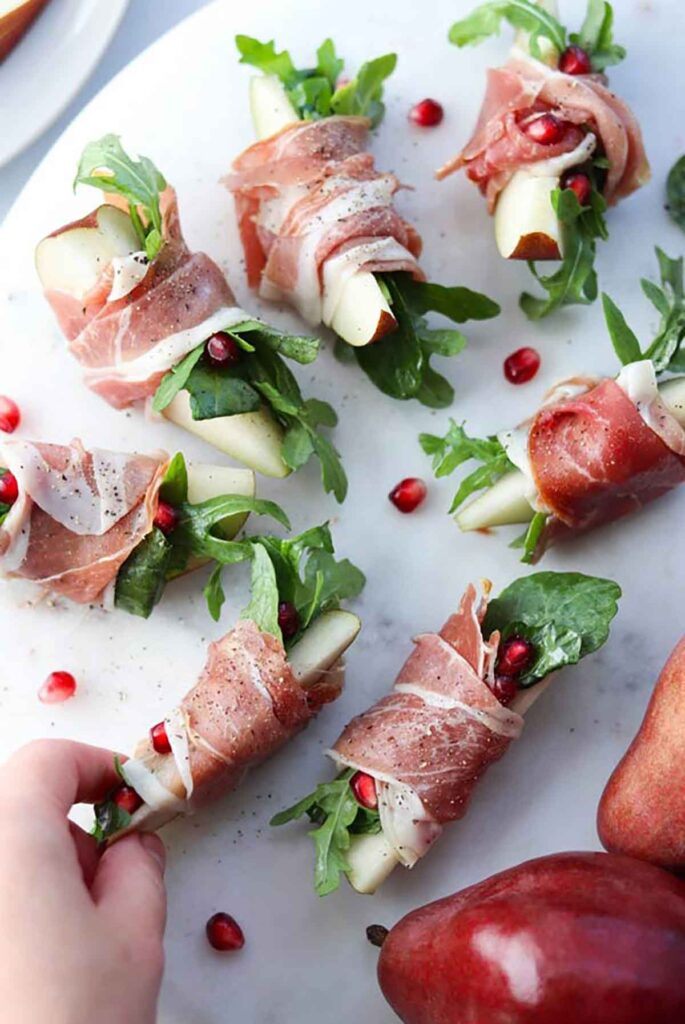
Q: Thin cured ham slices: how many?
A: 7